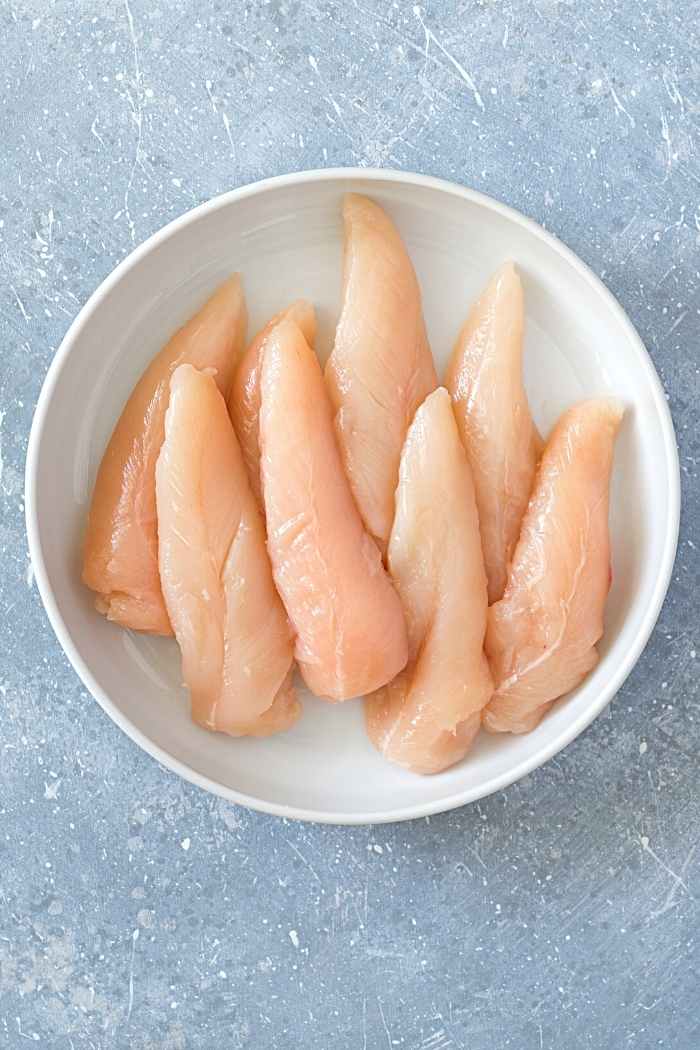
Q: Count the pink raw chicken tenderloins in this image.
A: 8